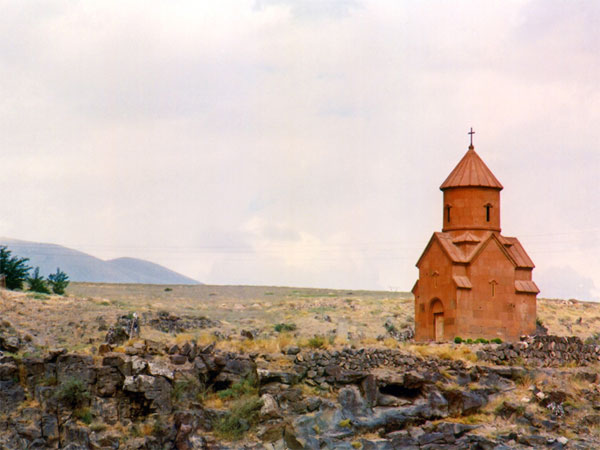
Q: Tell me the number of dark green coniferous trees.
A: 3